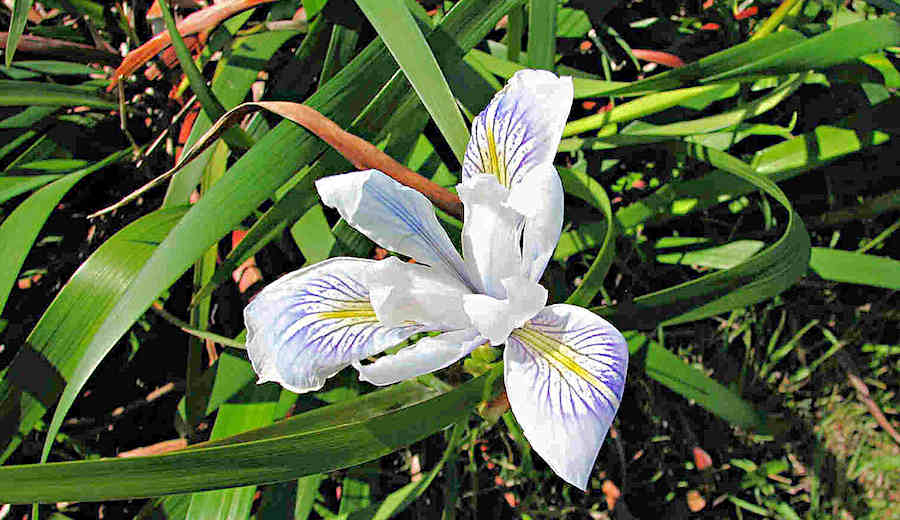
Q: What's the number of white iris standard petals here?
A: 3